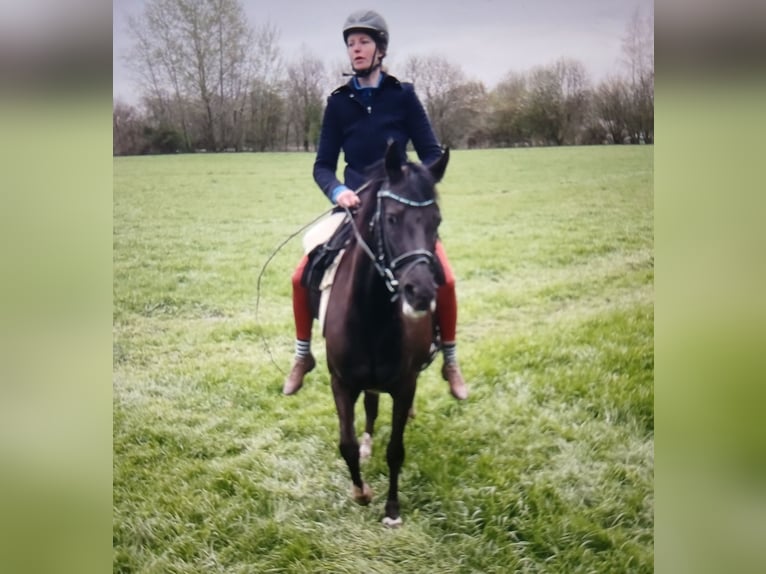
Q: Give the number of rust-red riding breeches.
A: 1